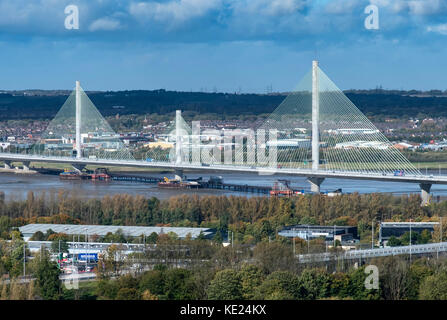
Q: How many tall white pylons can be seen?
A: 3